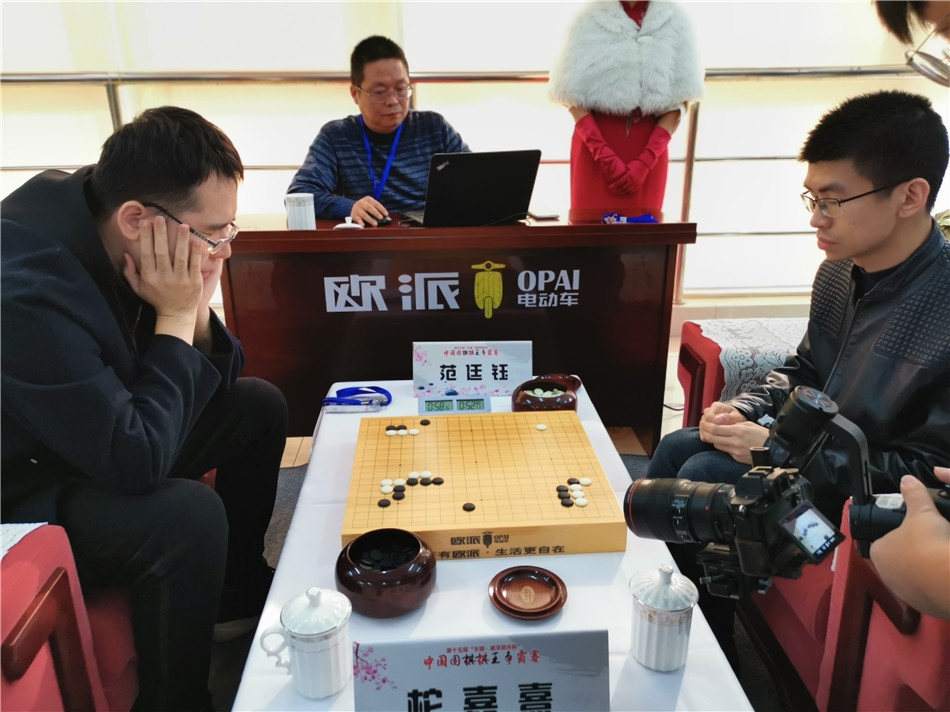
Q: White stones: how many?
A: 13